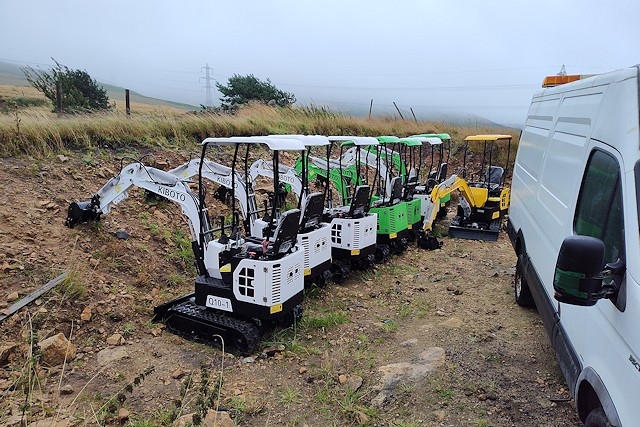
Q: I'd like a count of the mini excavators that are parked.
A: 8